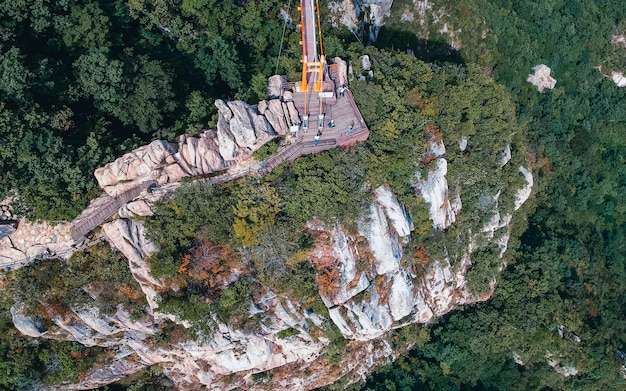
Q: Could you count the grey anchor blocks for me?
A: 2